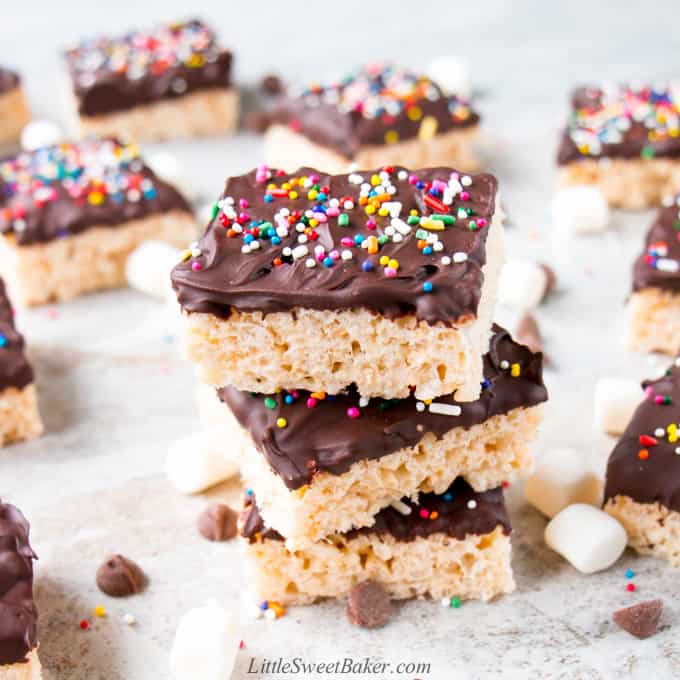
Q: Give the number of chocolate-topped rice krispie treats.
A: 12